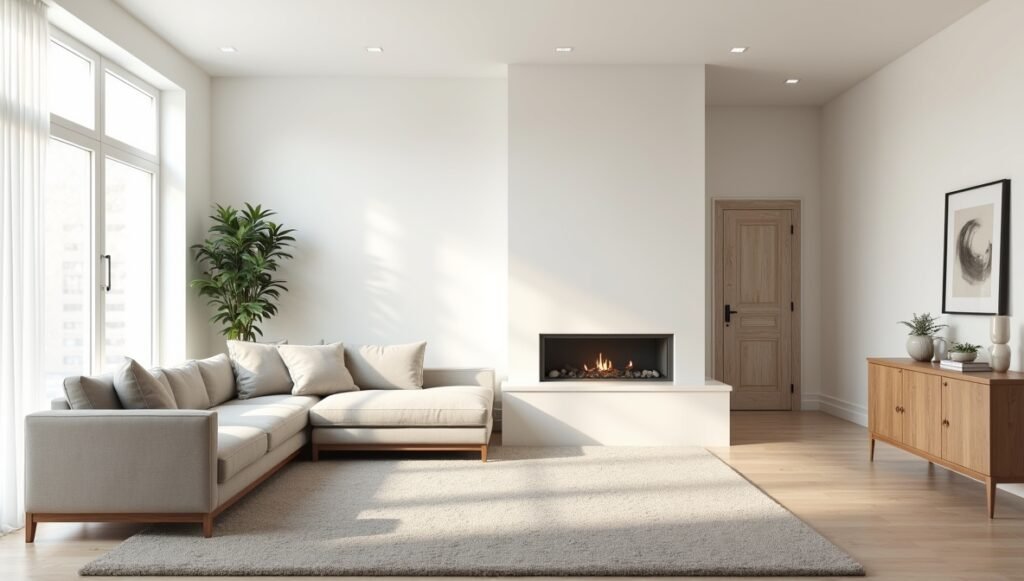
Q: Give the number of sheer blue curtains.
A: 0